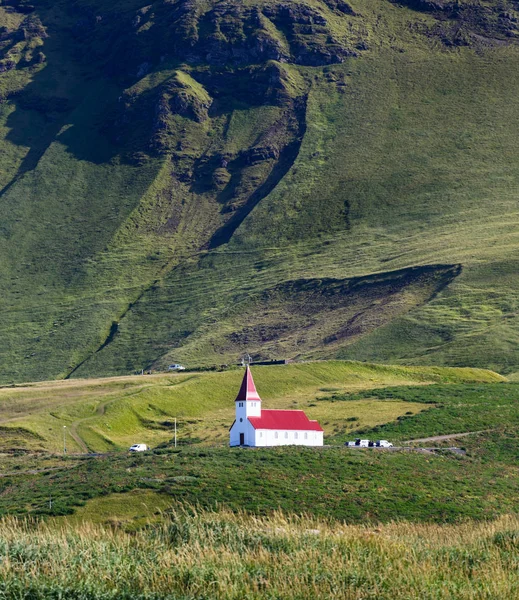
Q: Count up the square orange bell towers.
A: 0